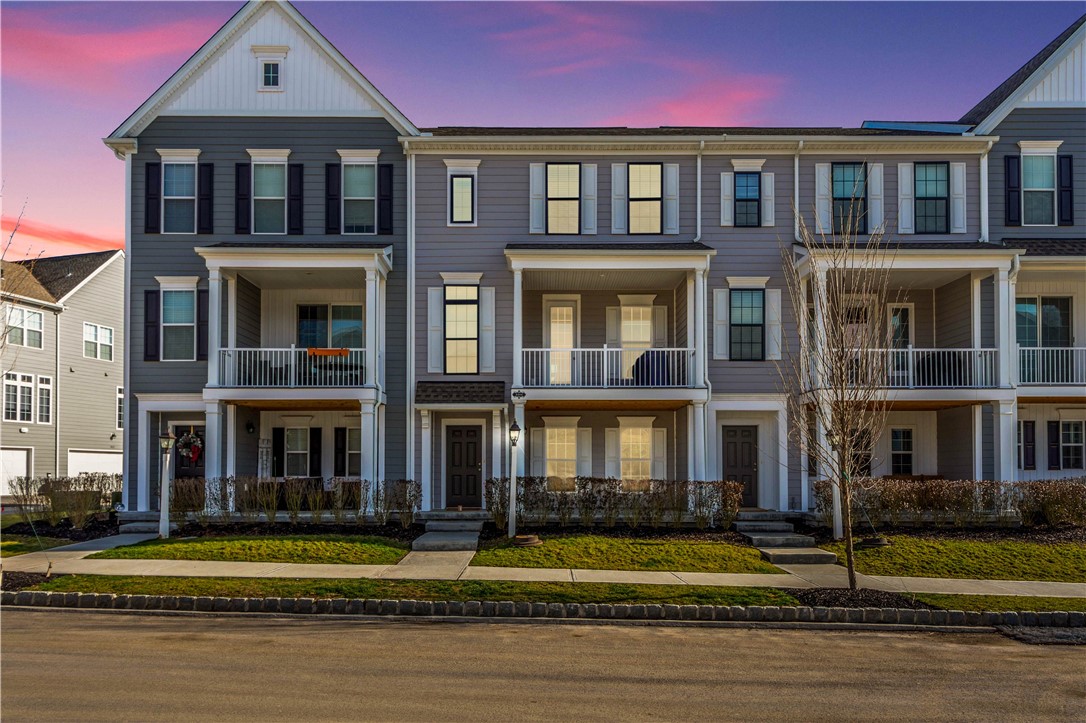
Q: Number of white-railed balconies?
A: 4